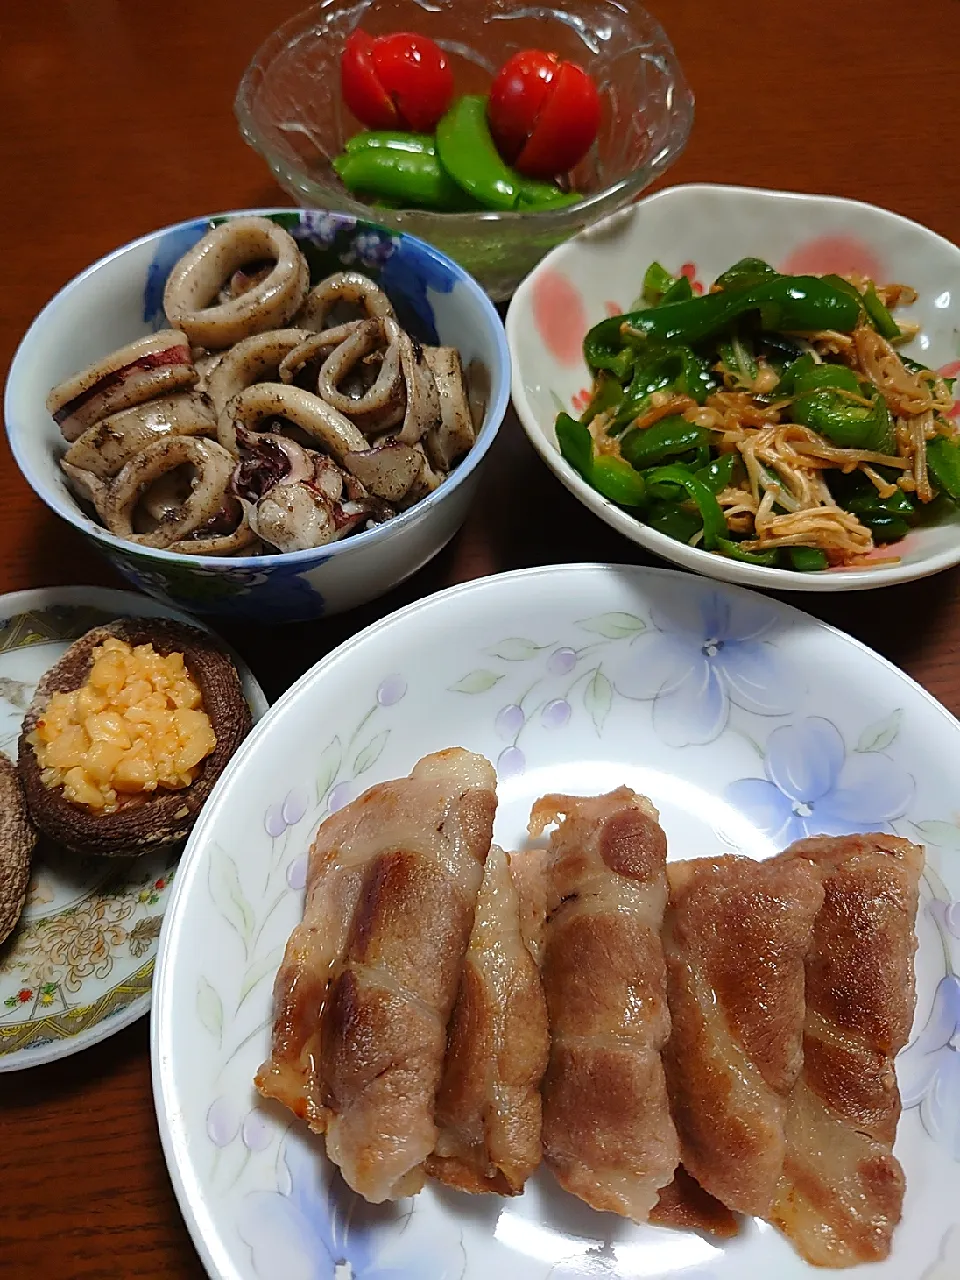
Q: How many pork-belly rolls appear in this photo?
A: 5